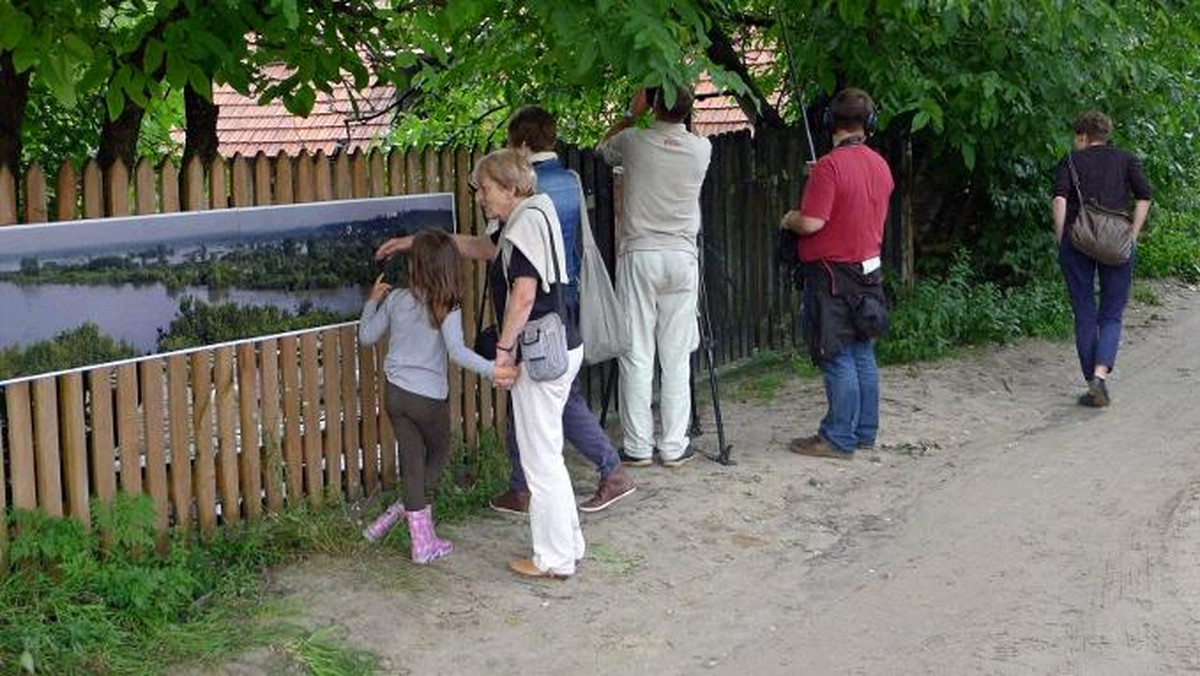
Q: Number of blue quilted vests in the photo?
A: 0